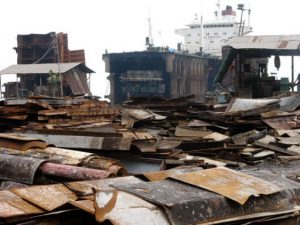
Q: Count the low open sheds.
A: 2